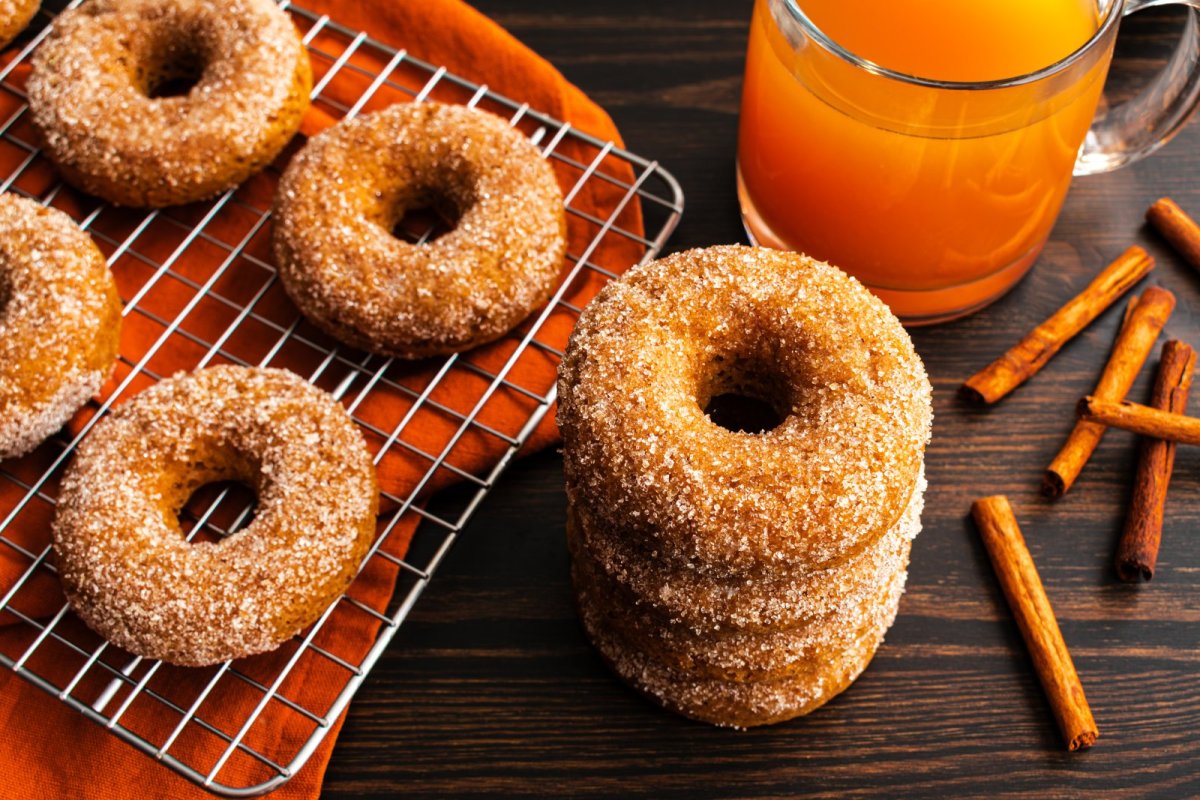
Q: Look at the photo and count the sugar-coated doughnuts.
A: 9